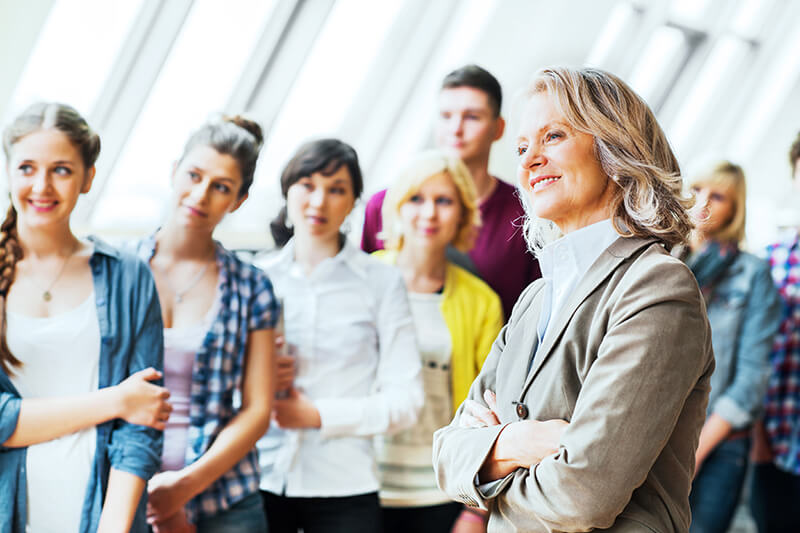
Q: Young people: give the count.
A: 7